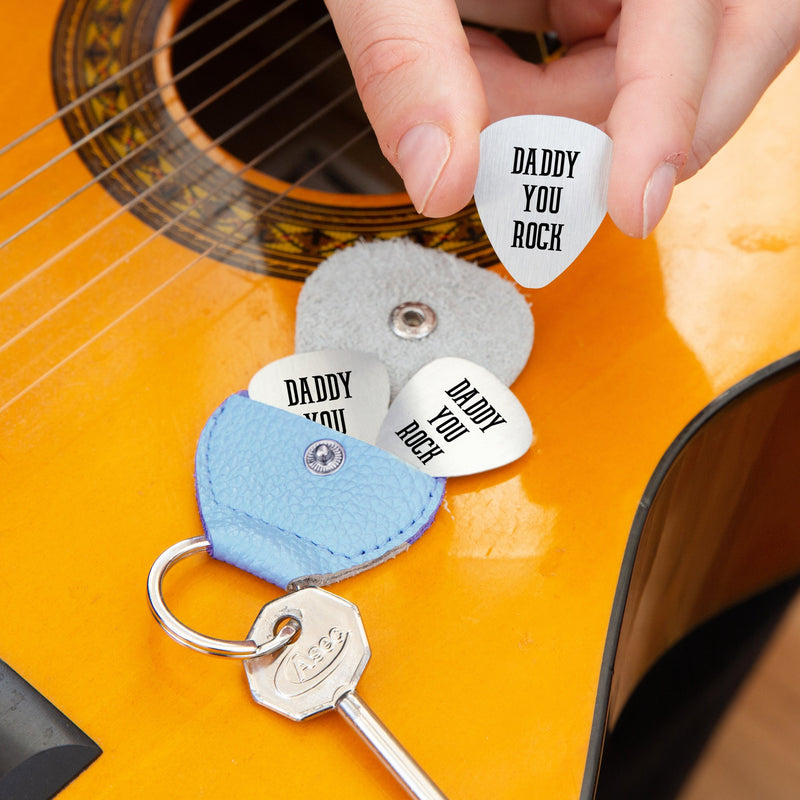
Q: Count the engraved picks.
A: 3